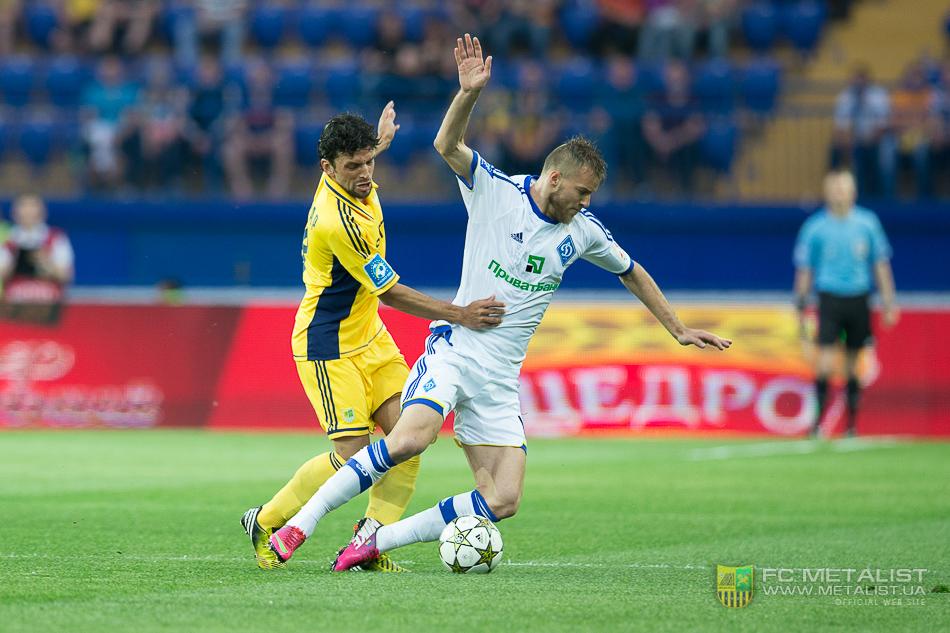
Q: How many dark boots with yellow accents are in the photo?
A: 2